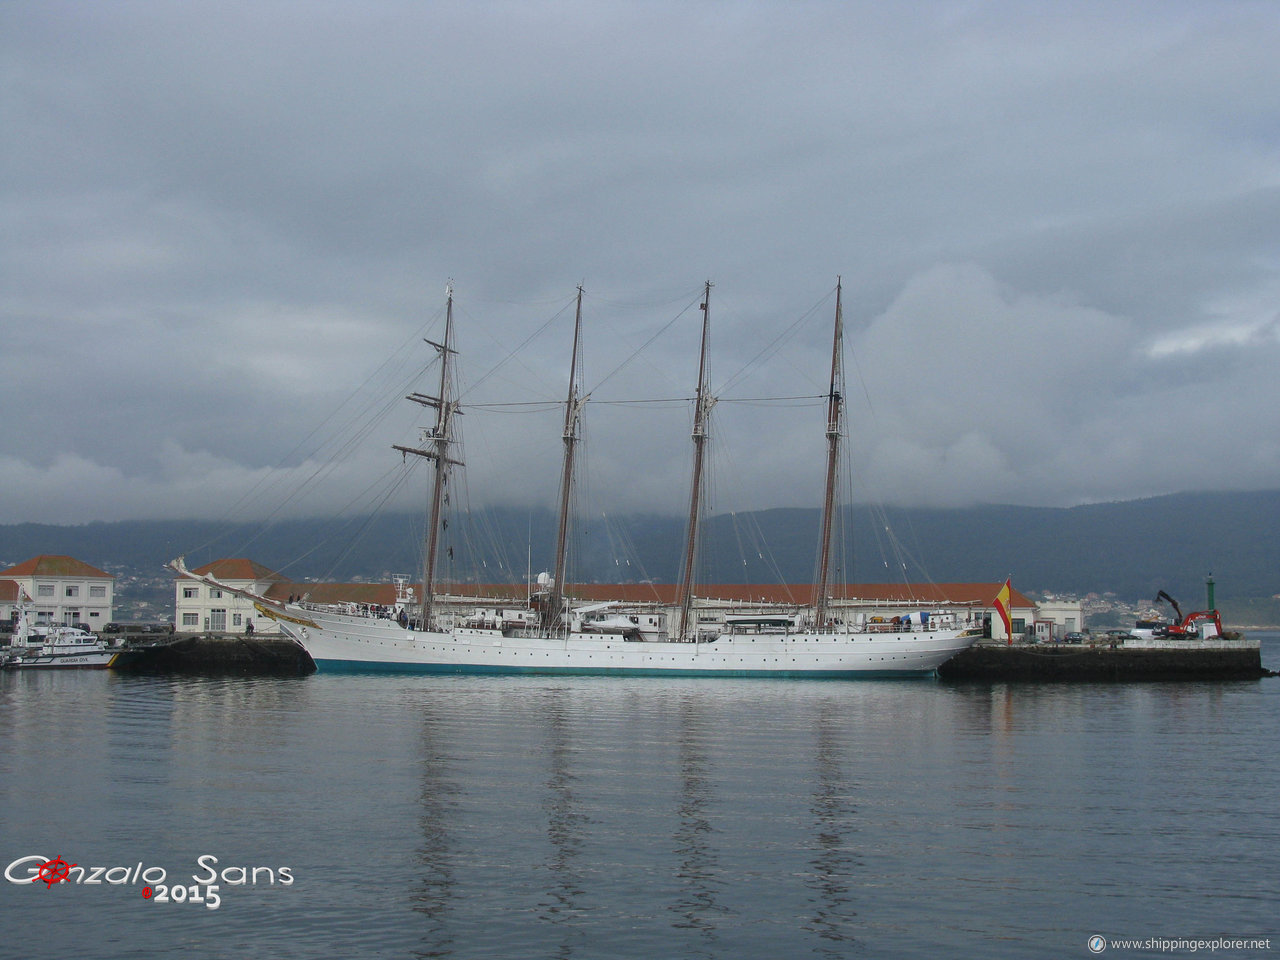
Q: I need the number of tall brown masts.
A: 4